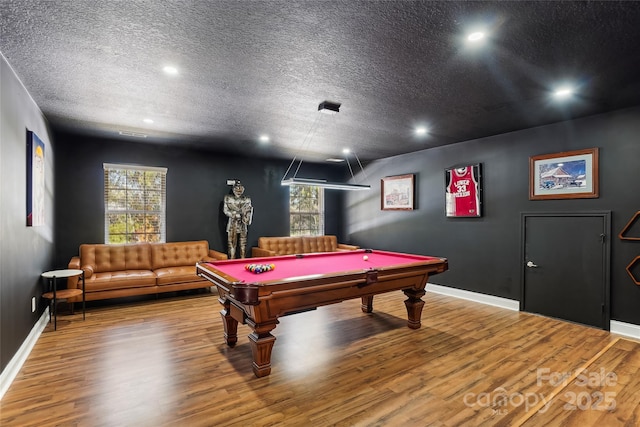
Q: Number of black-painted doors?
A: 1